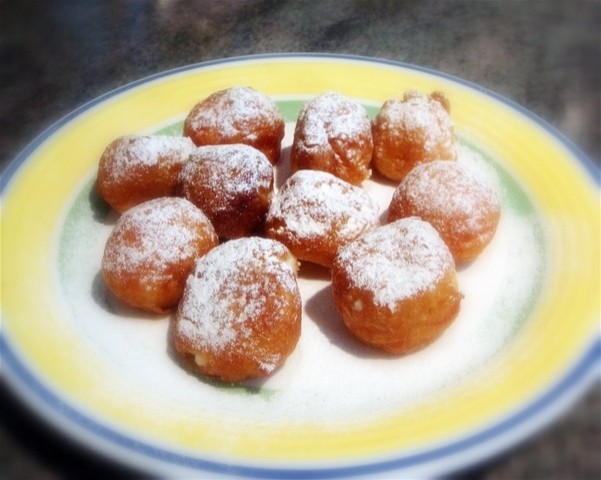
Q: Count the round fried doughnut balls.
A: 10